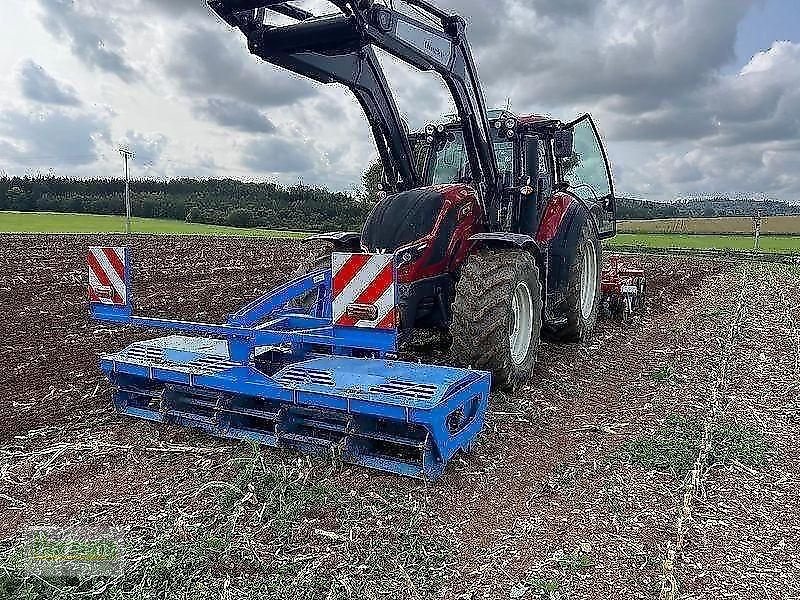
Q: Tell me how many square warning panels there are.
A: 2